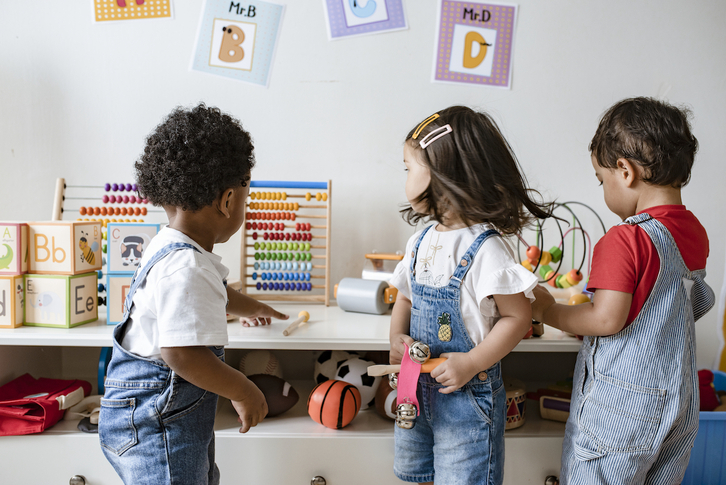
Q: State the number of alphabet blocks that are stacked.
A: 6